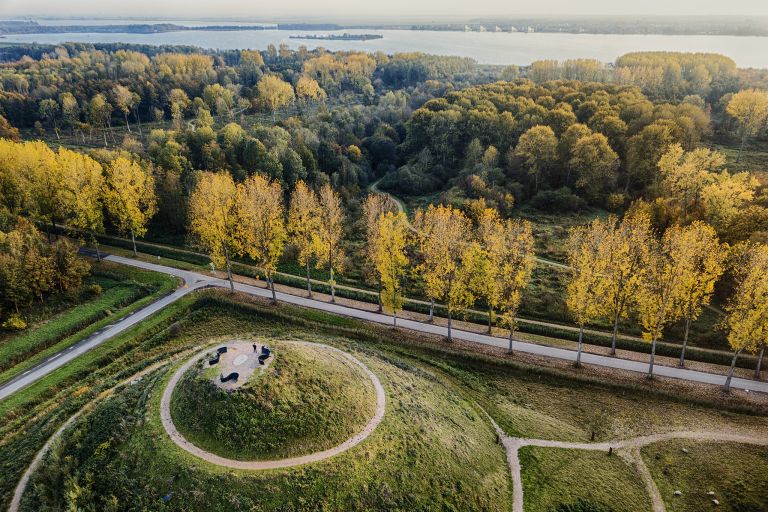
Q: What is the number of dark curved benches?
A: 3